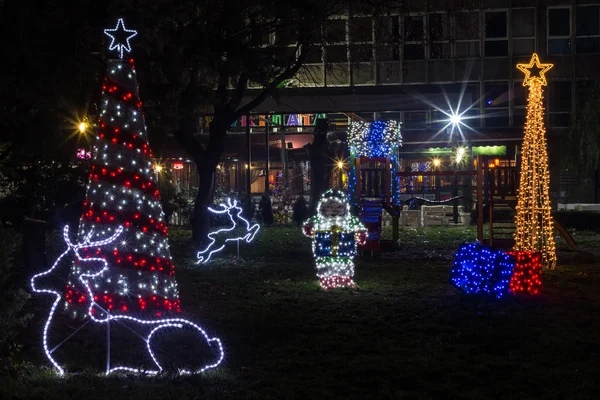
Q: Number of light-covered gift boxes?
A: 2